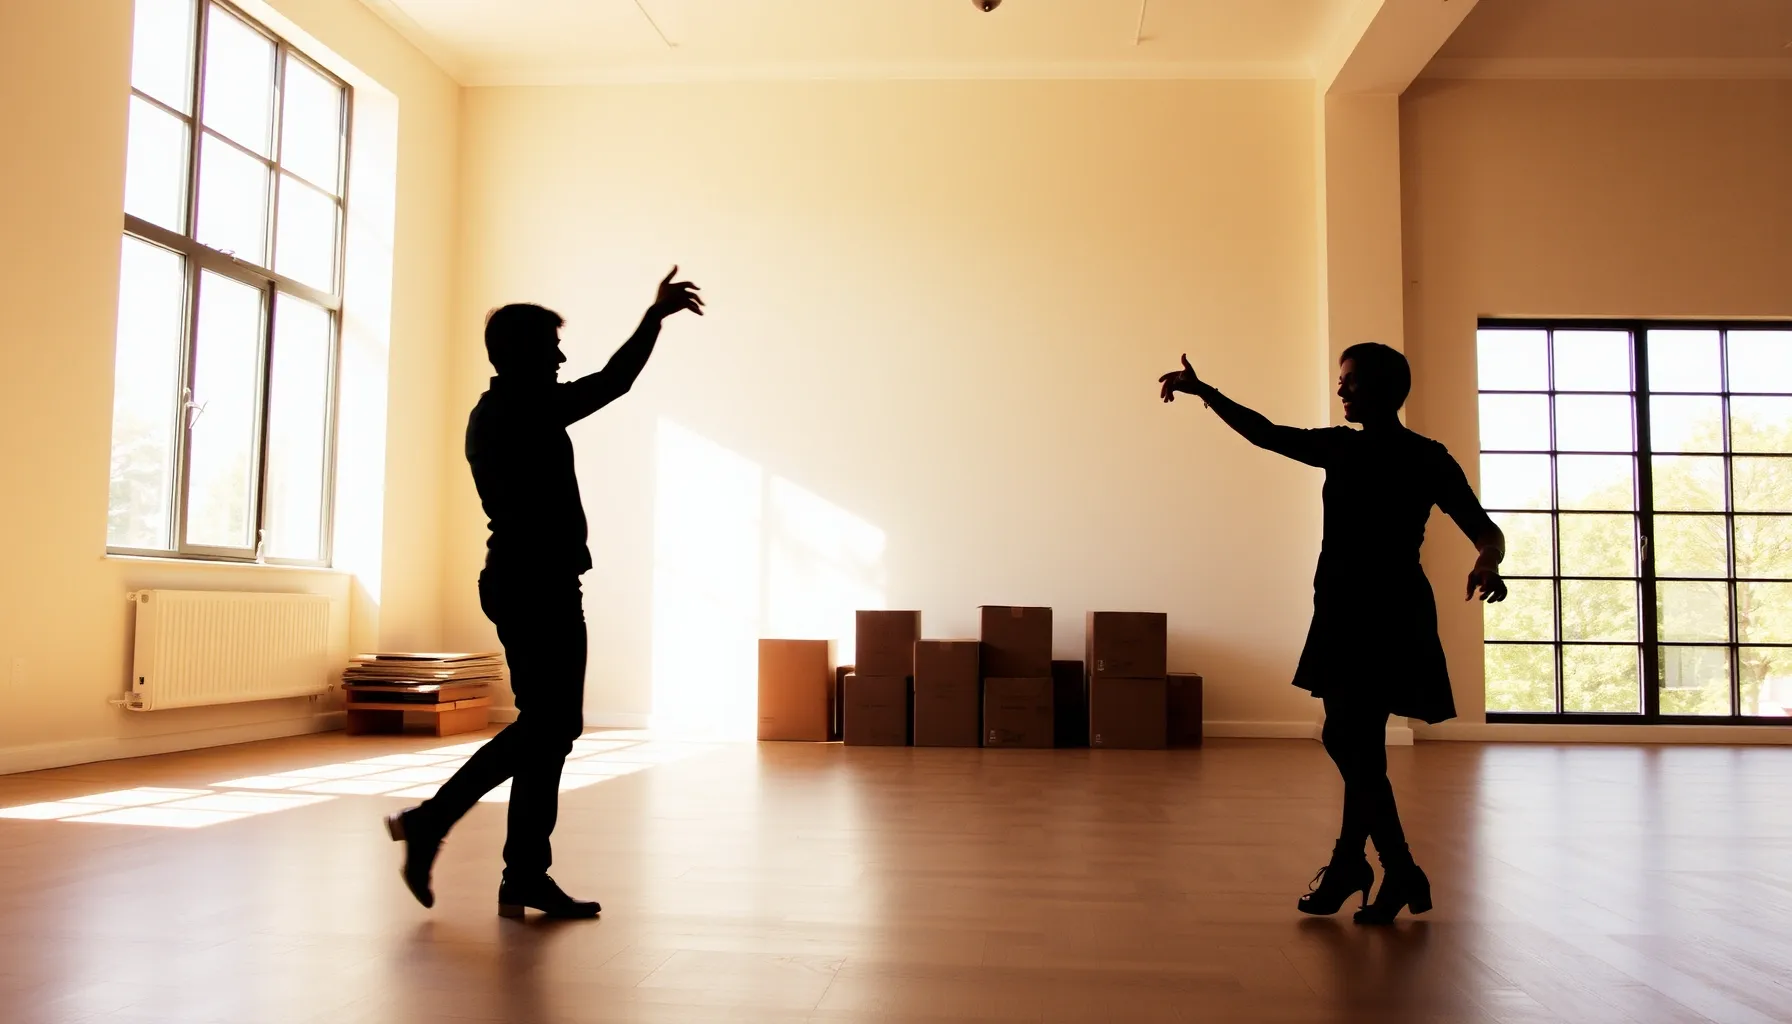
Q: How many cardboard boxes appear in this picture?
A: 11